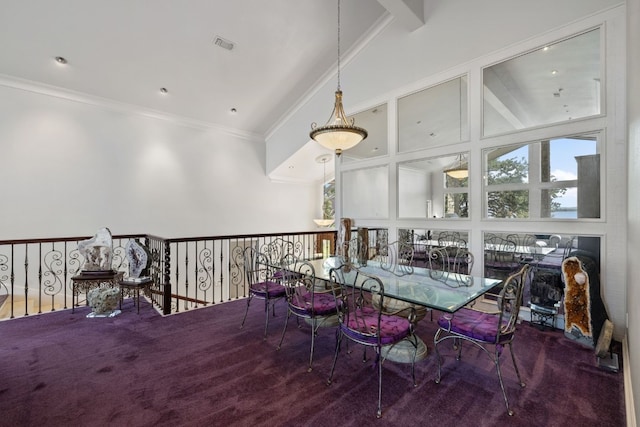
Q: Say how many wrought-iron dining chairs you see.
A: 8